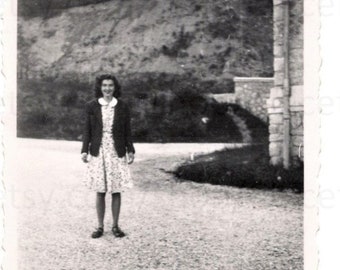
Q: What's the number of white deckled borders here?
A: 2